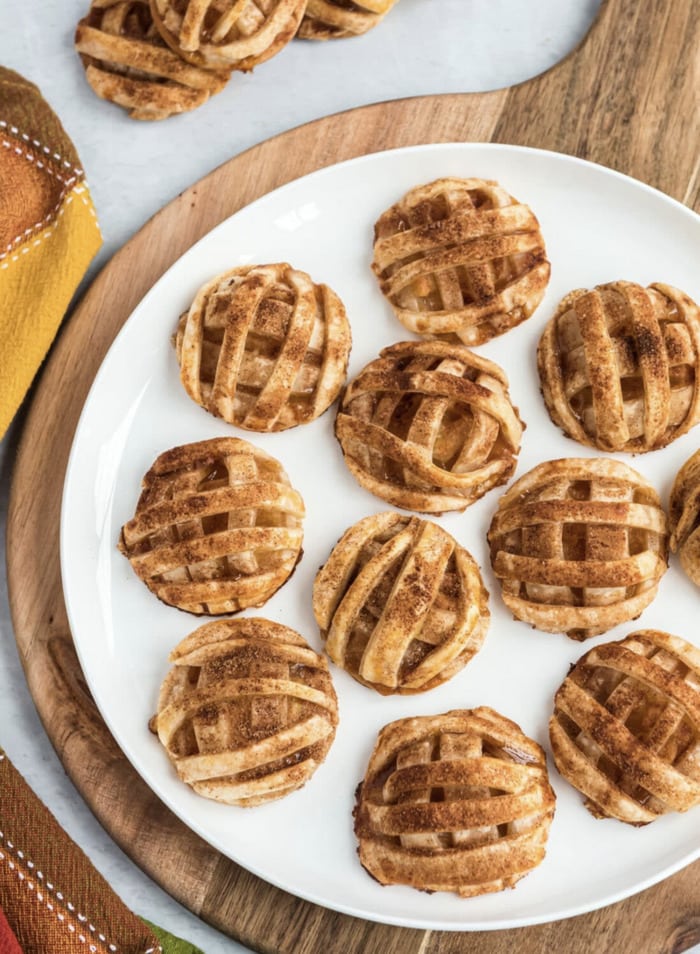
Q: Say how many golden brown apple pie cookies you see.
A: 14